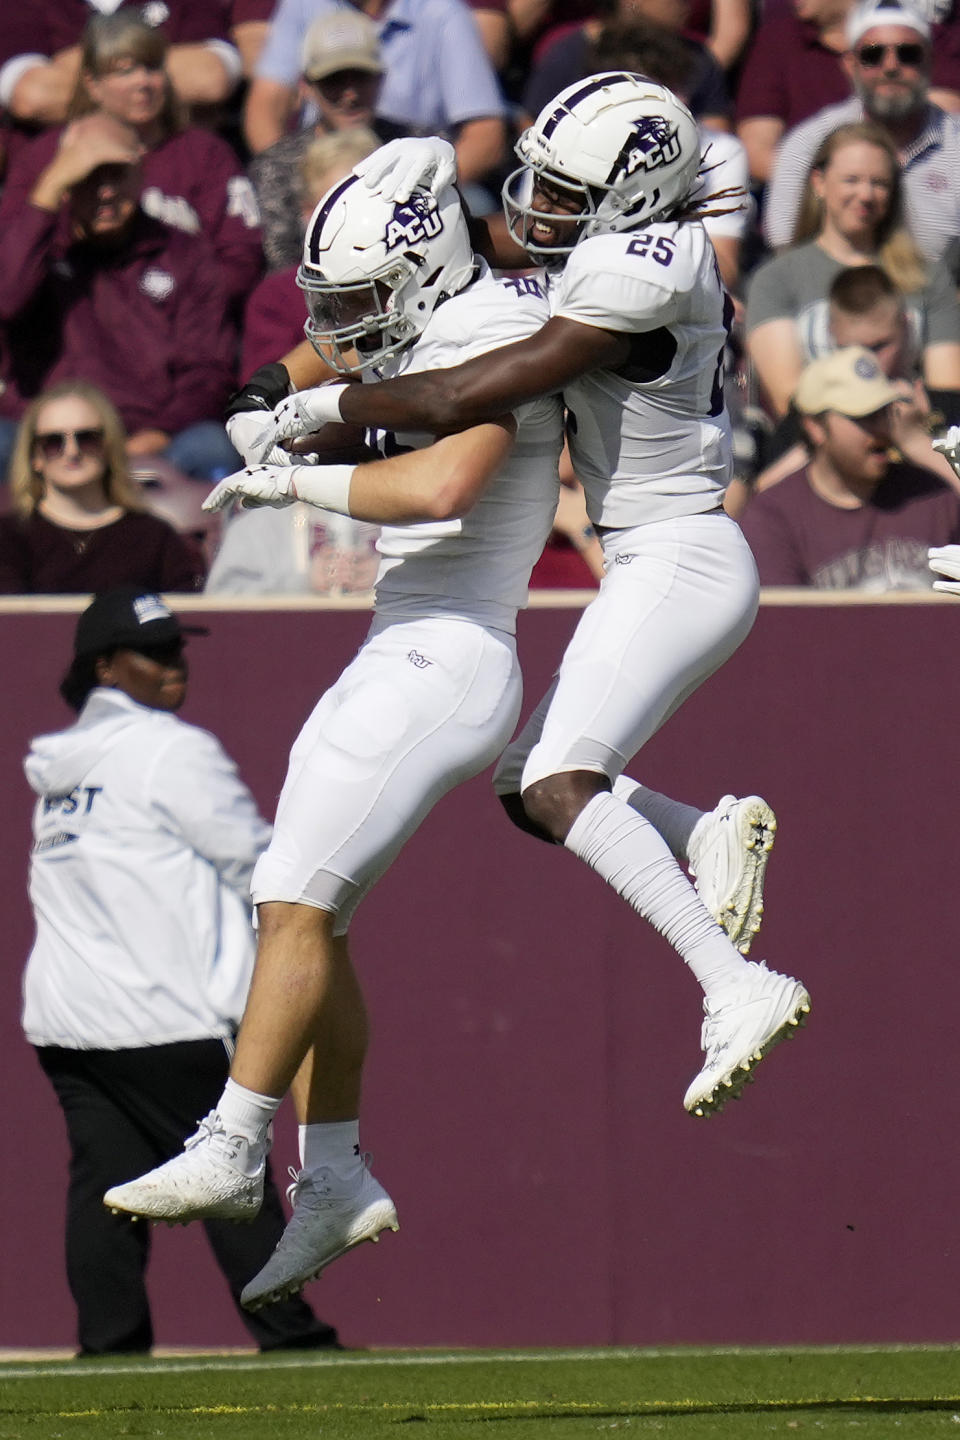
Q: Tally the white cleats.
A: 4